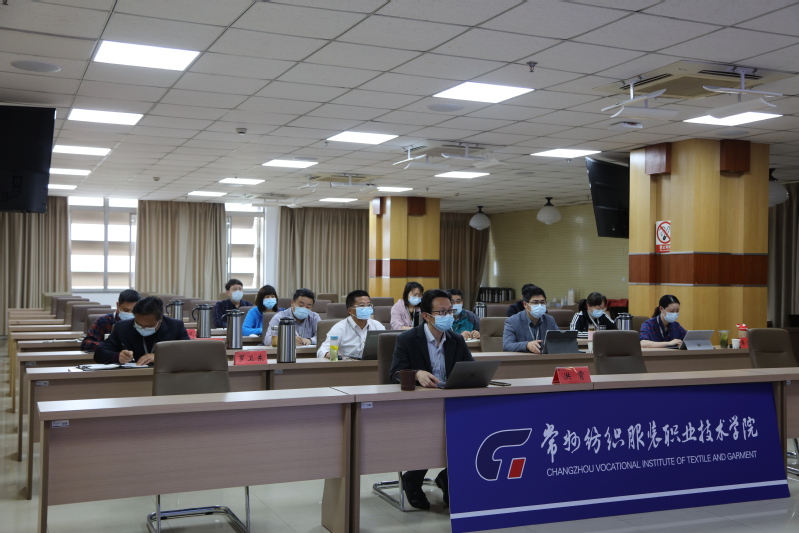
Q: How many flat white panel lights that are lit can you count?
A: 15